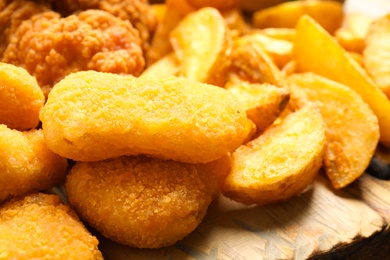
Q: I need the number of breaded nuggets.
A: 5